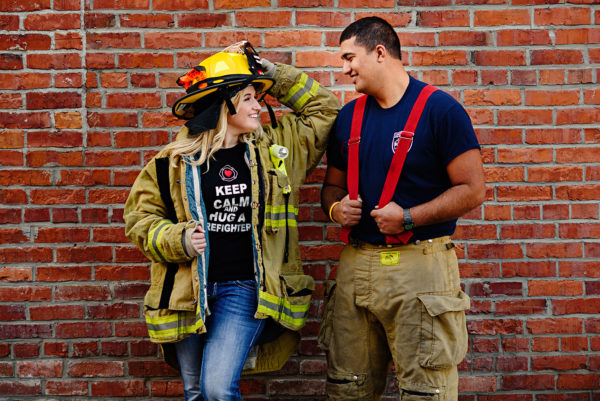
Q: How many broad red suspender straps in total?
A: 2